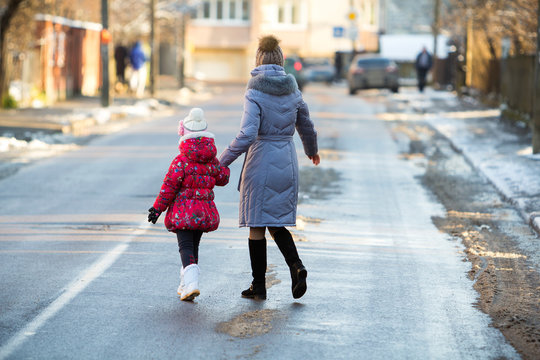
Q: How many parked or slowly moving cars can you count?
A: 3